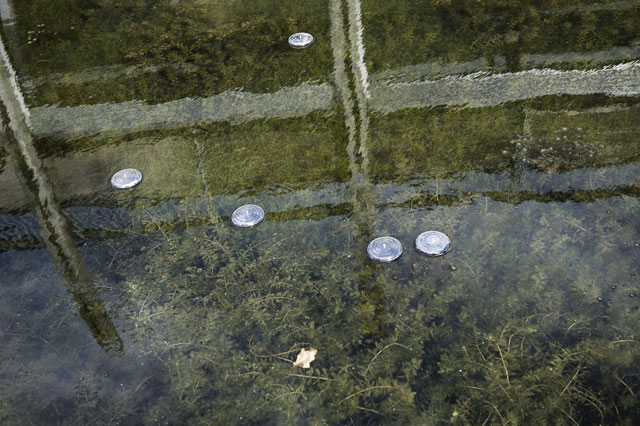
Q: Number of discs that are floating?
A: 5